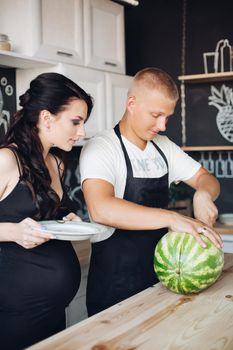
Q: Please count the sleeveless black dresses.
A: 1